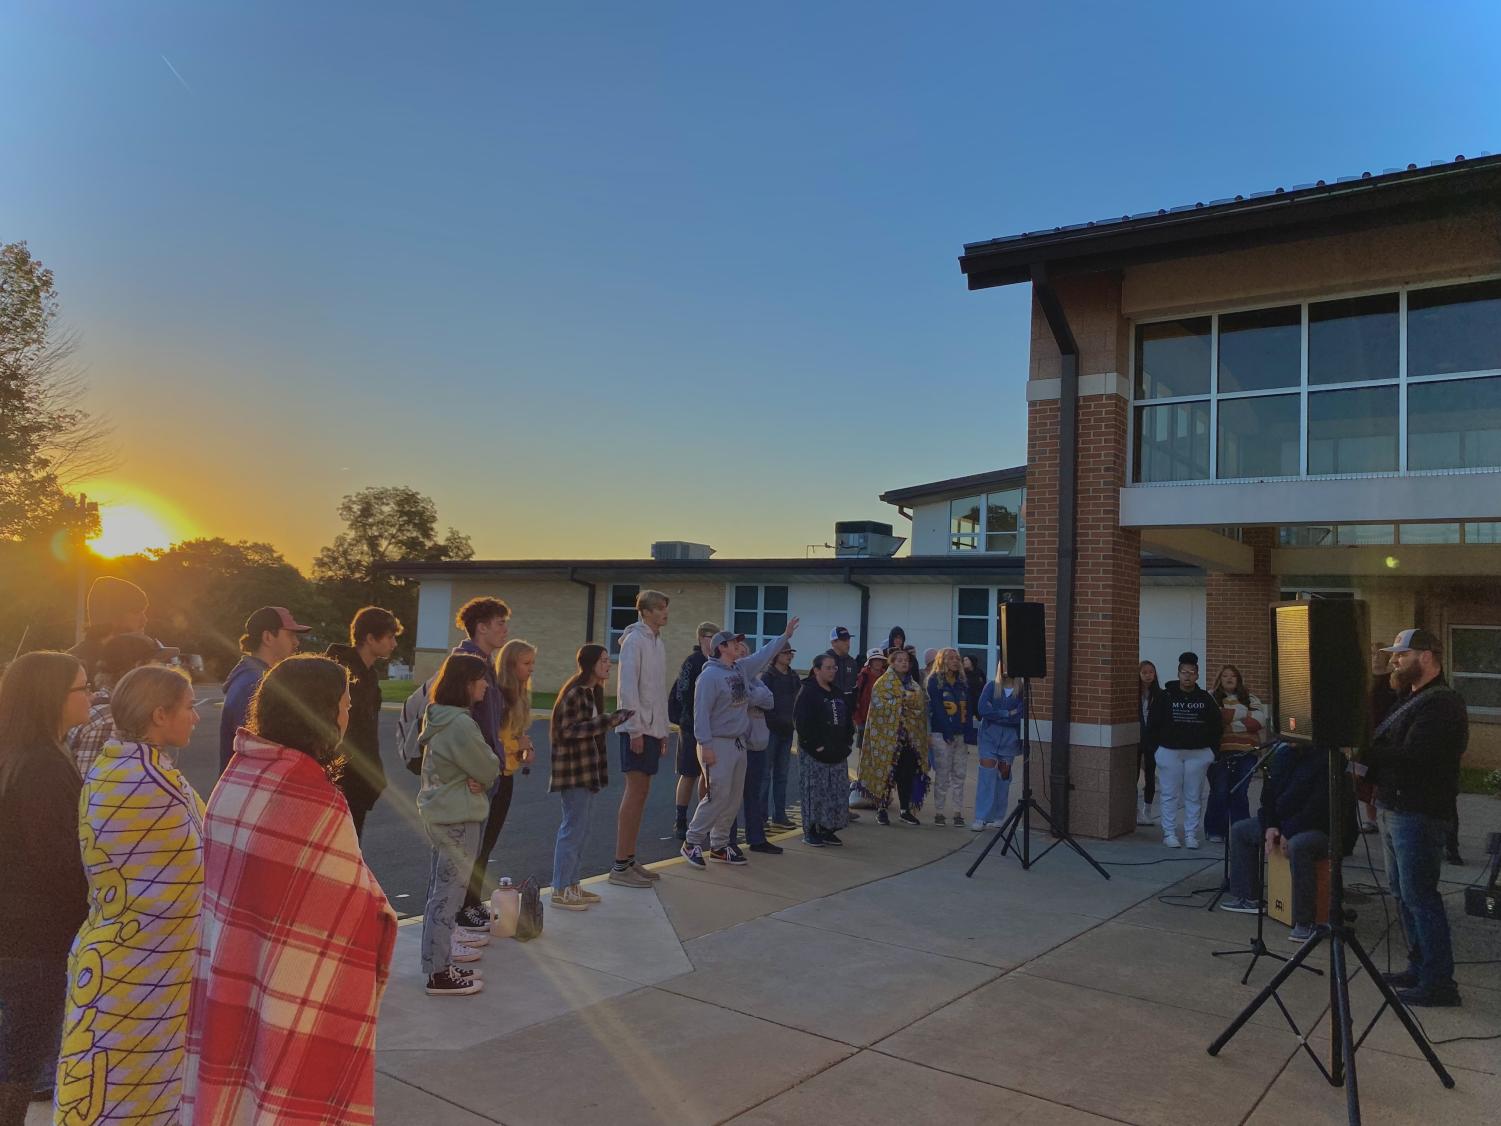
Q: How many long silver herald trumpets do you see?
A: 0